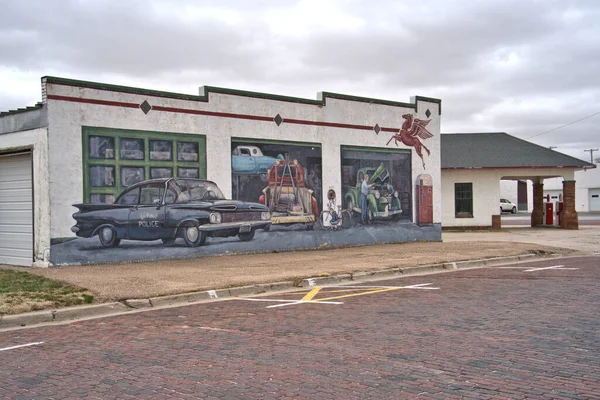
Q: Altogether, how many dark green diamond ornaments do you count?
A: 4